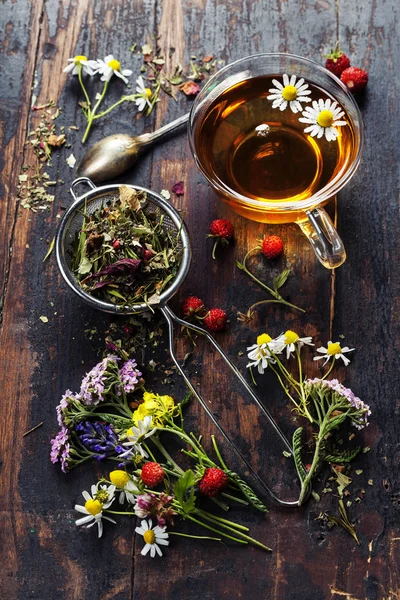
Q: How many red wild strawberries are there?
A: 8